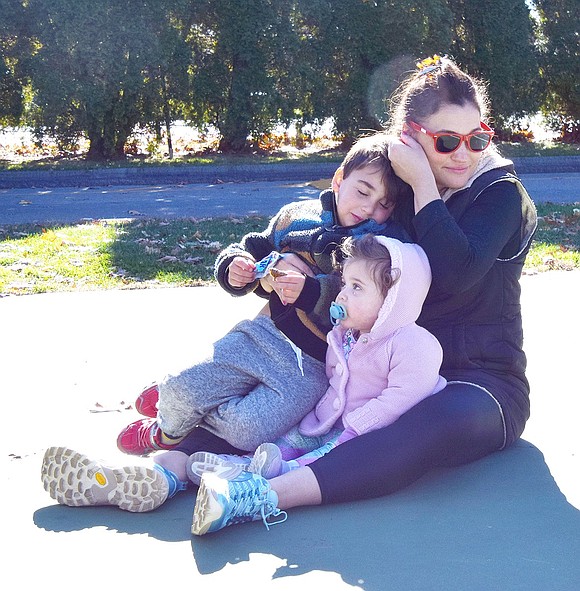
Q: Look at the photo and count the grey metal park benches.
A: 0